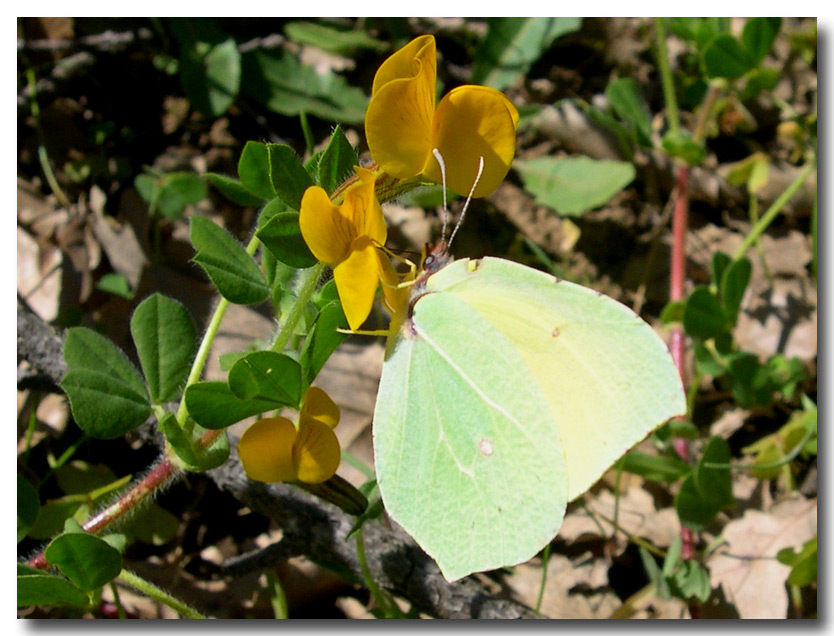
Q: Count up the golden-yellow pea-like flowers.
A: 3